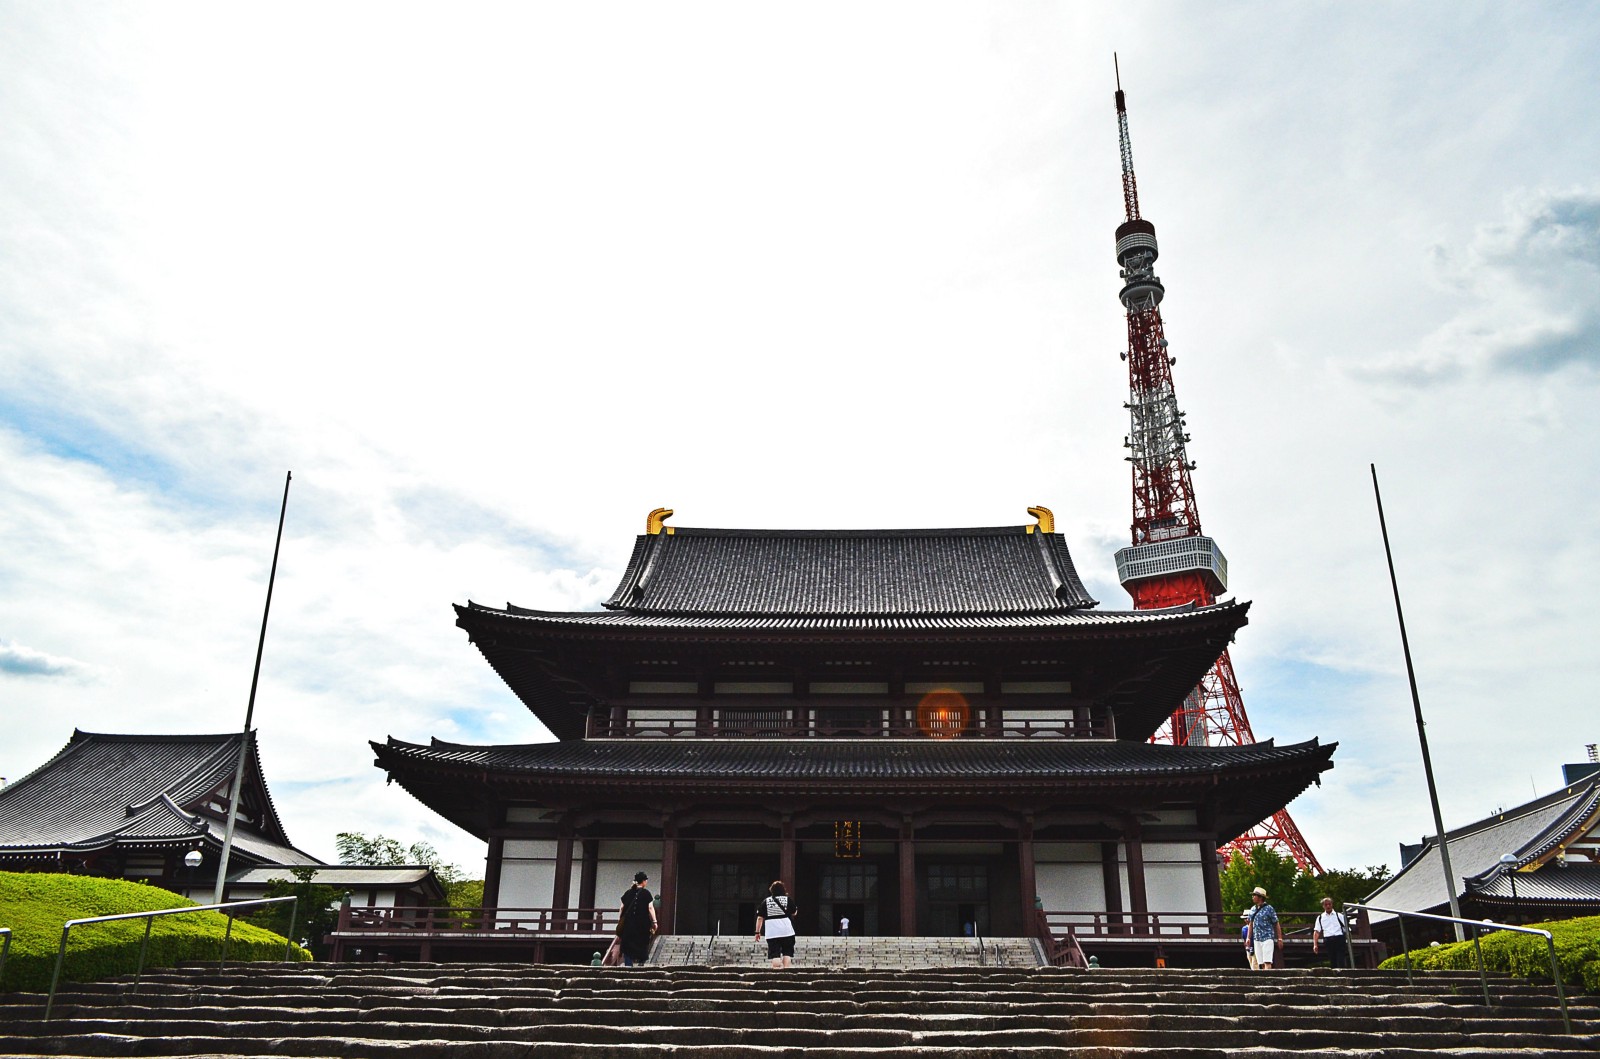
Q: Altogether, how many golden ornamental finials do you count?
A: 2